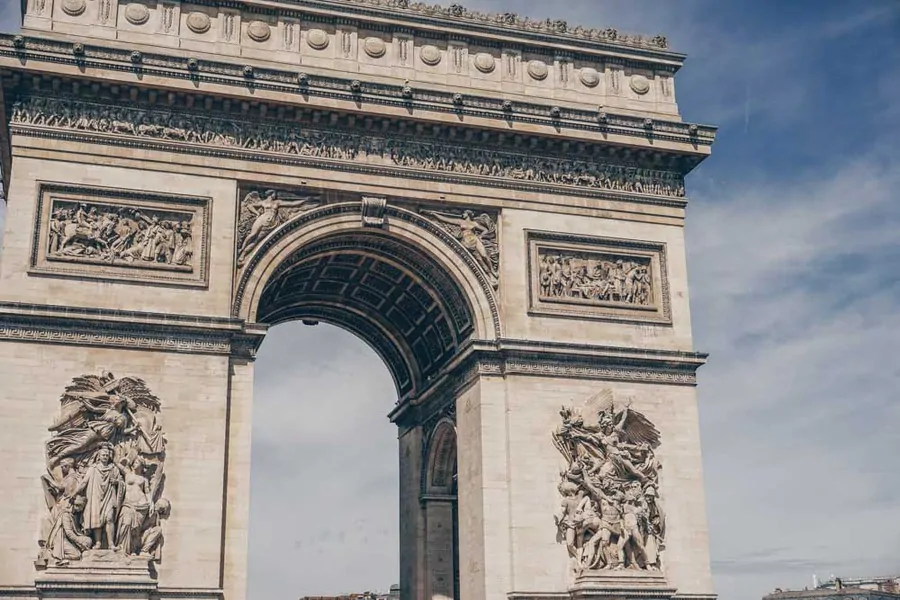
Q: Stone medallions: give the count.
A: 11